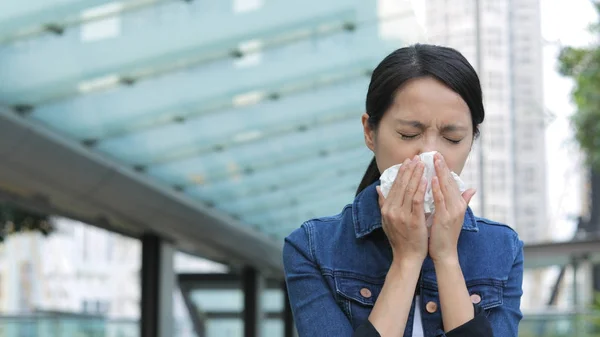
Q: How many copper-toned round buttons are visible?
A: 3